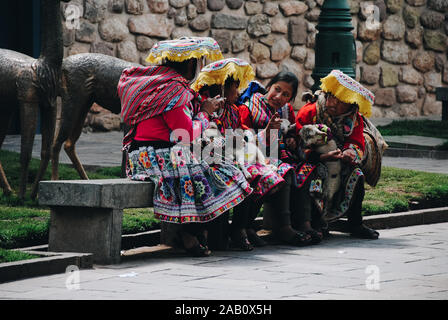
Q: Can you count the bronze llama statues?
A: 2